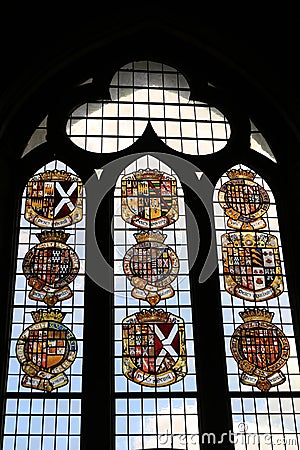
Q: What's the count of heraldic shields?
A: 9